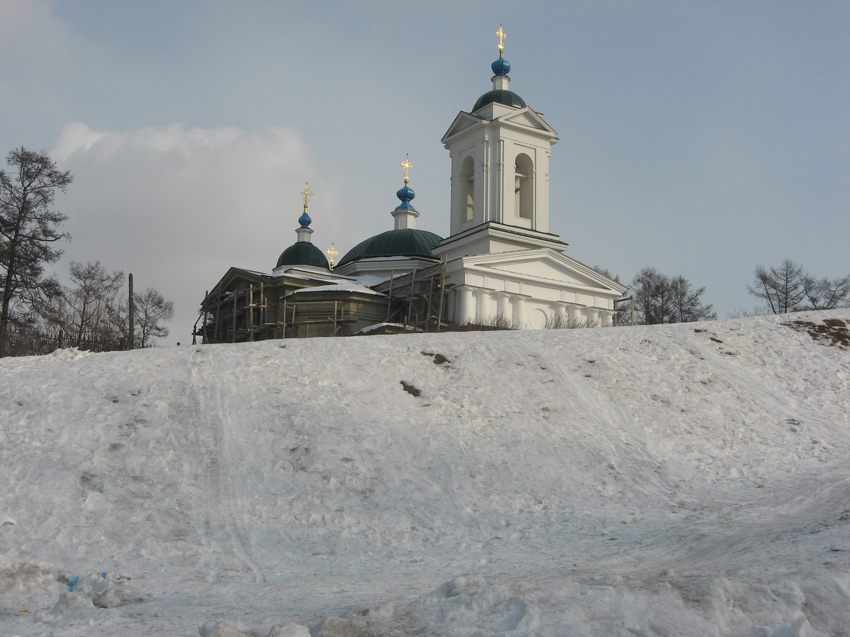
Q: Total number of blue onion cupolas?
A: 3